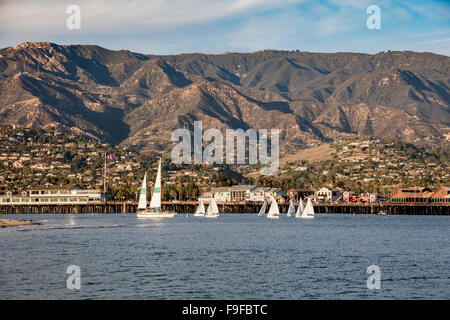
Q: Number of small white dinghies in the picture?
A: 7